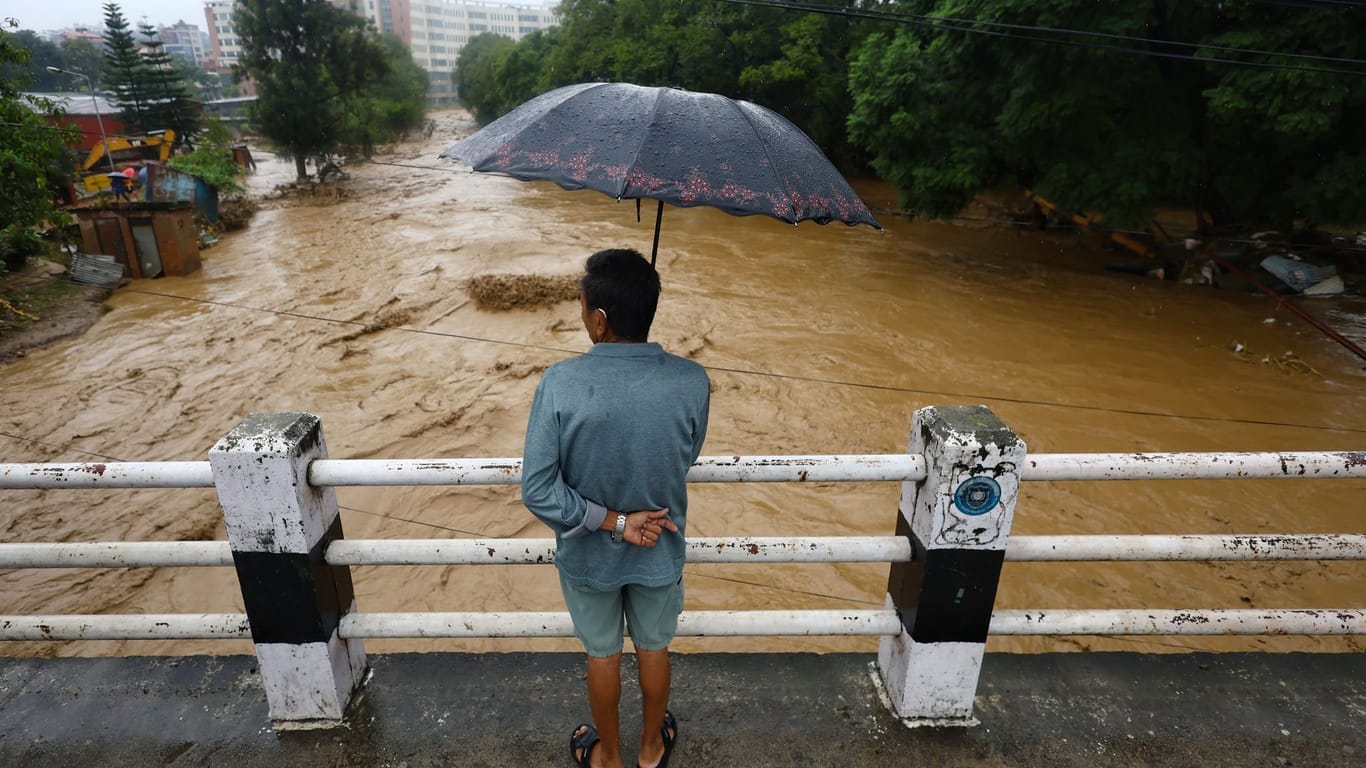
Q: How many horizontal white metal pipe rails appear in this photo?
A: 3